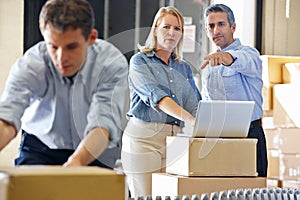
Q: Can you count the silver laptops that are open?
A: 1